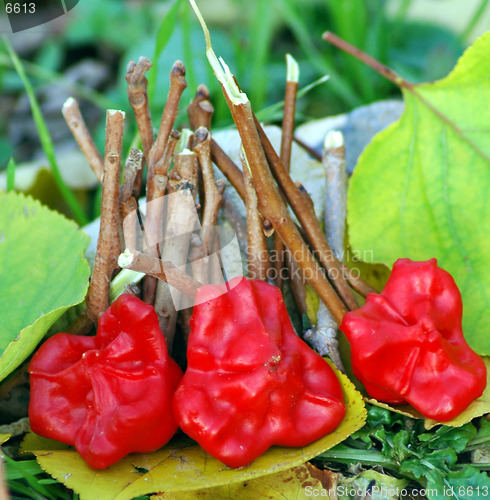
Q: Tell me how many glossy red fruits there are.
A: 3